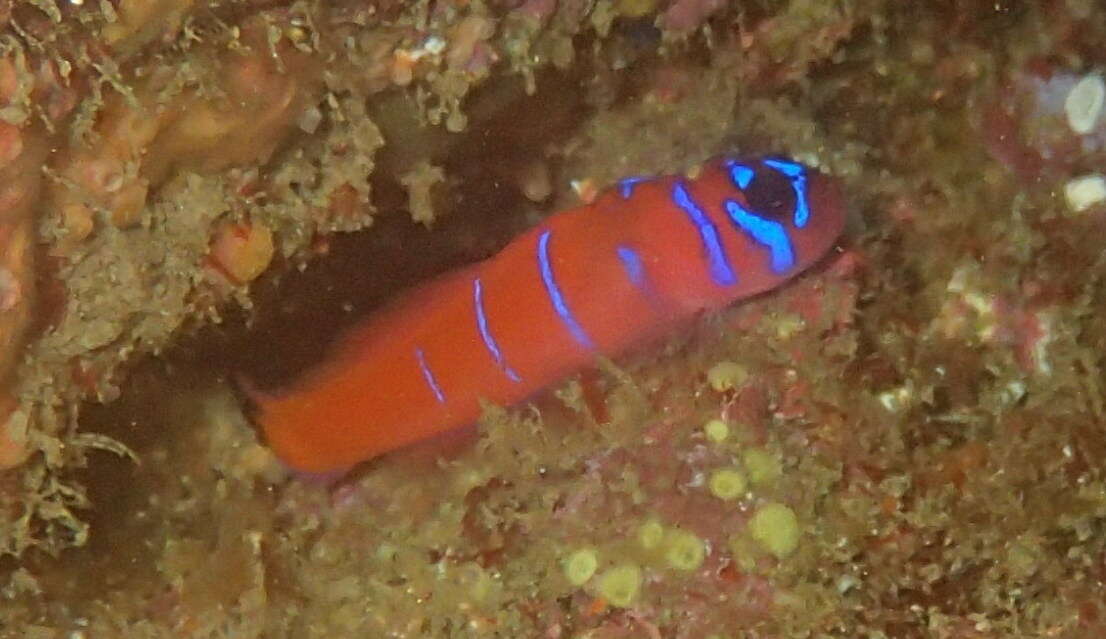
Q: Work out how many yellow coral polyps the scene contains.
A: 9